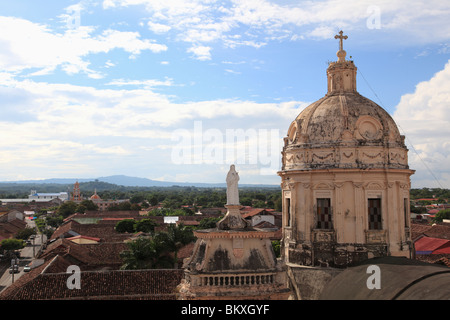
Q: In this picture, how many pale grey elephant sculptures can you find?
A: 0